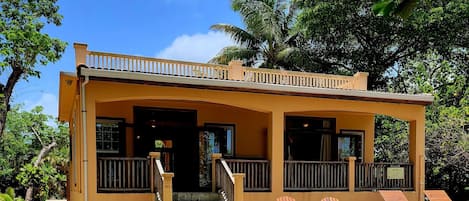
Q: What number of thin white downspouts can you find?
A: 1